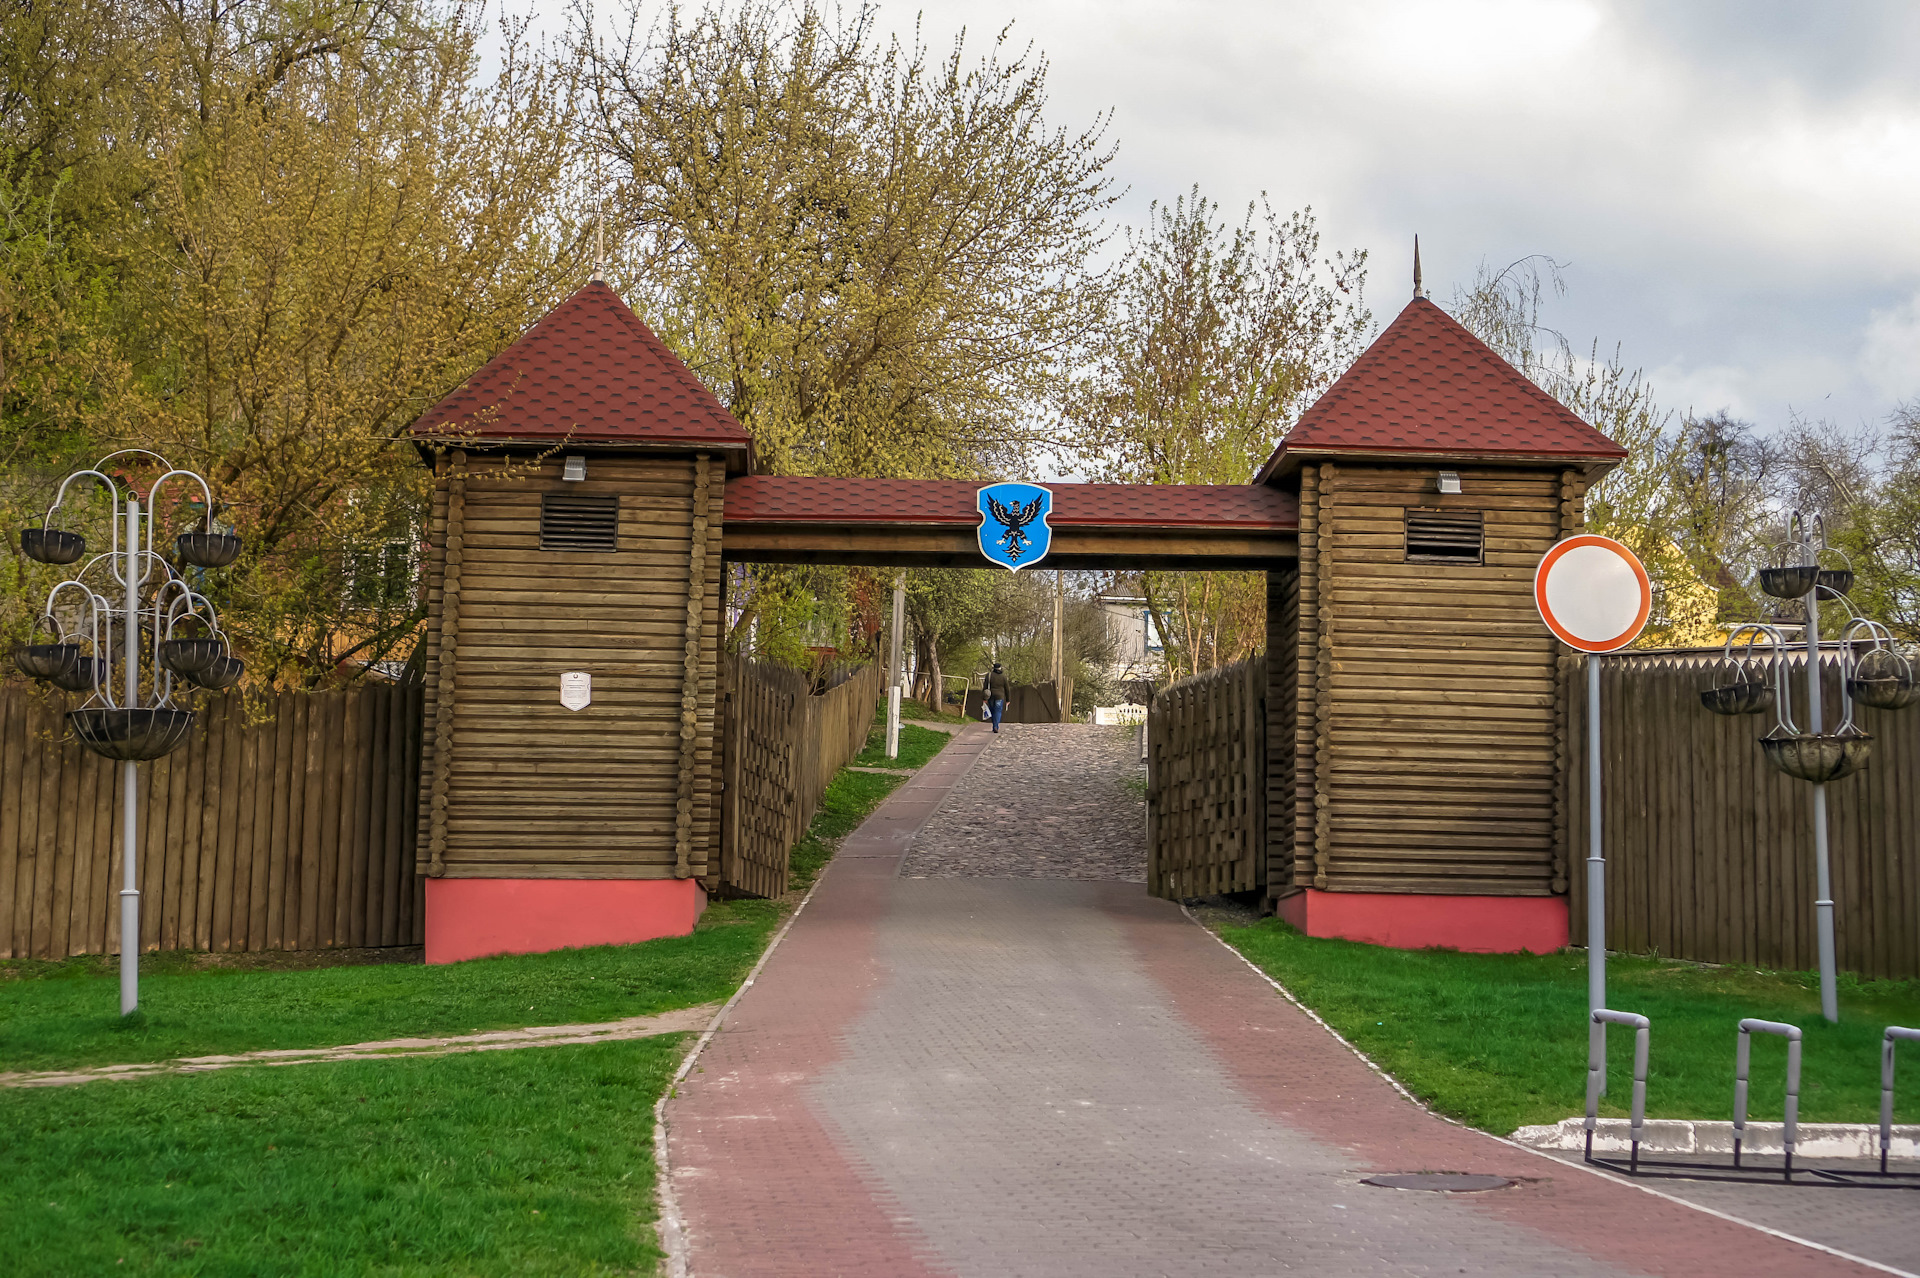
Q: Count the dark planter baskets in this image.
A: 14